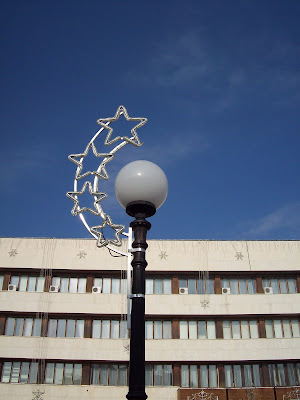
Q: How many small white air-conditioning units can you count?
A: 6